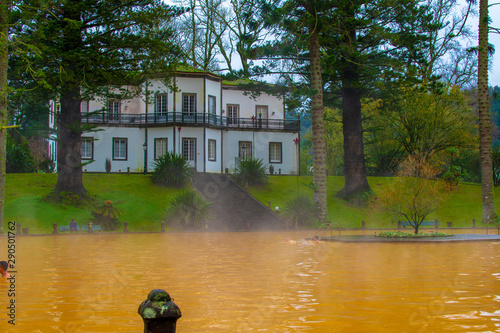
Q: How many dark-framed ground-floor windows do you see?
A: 6